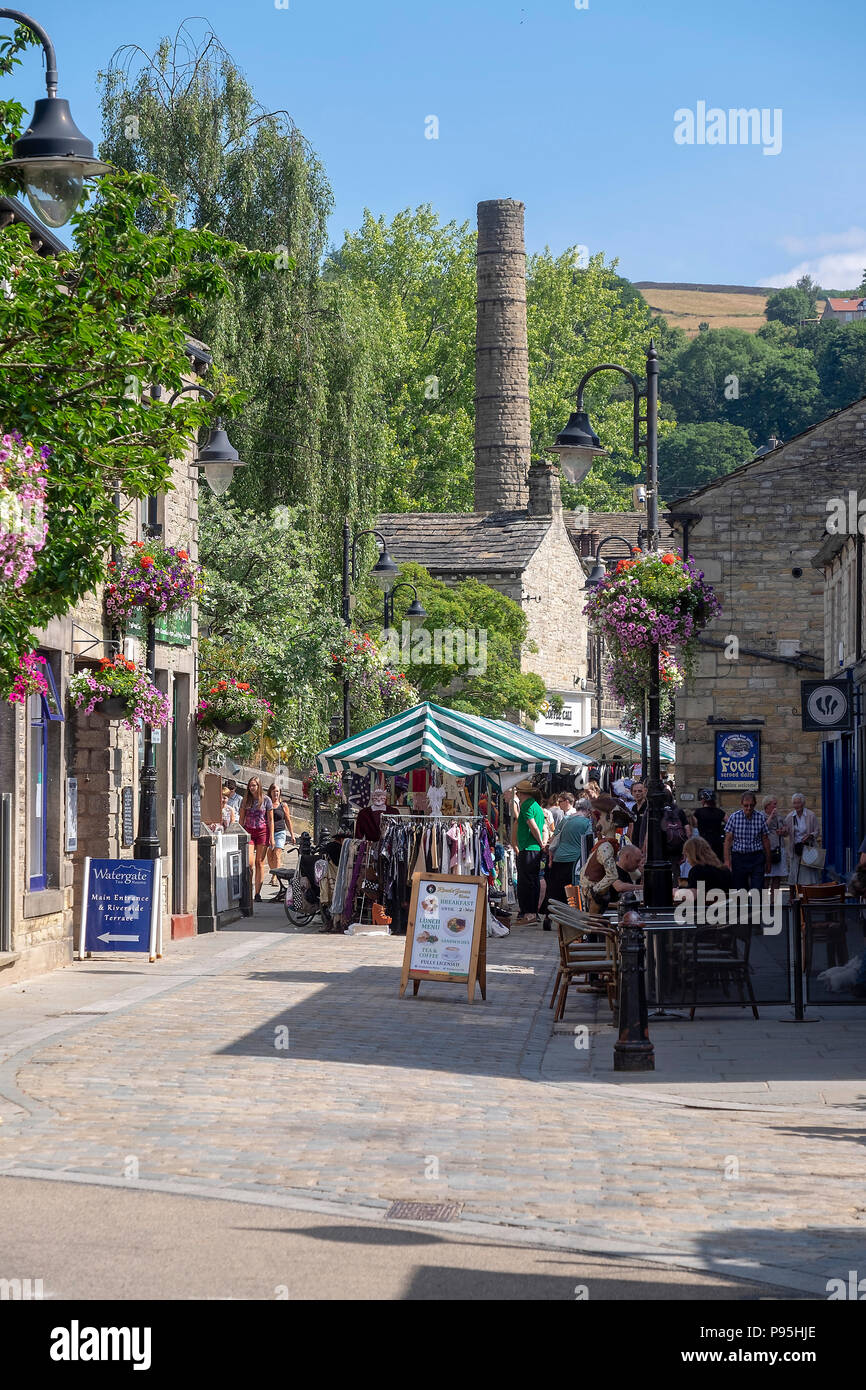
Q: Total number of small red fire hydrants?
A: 0